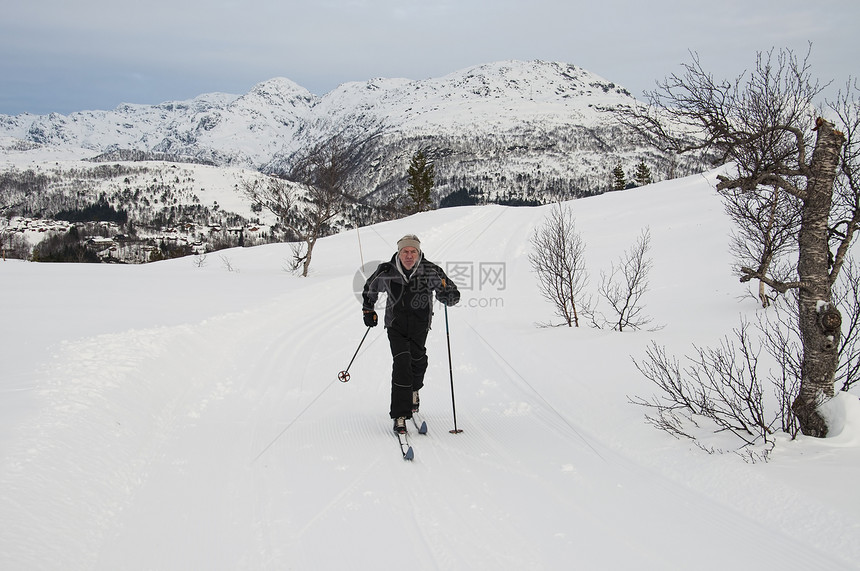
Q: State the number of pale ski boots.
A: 2